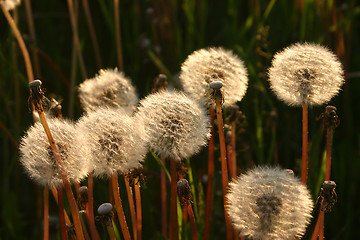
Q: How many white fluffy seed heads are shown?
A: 7